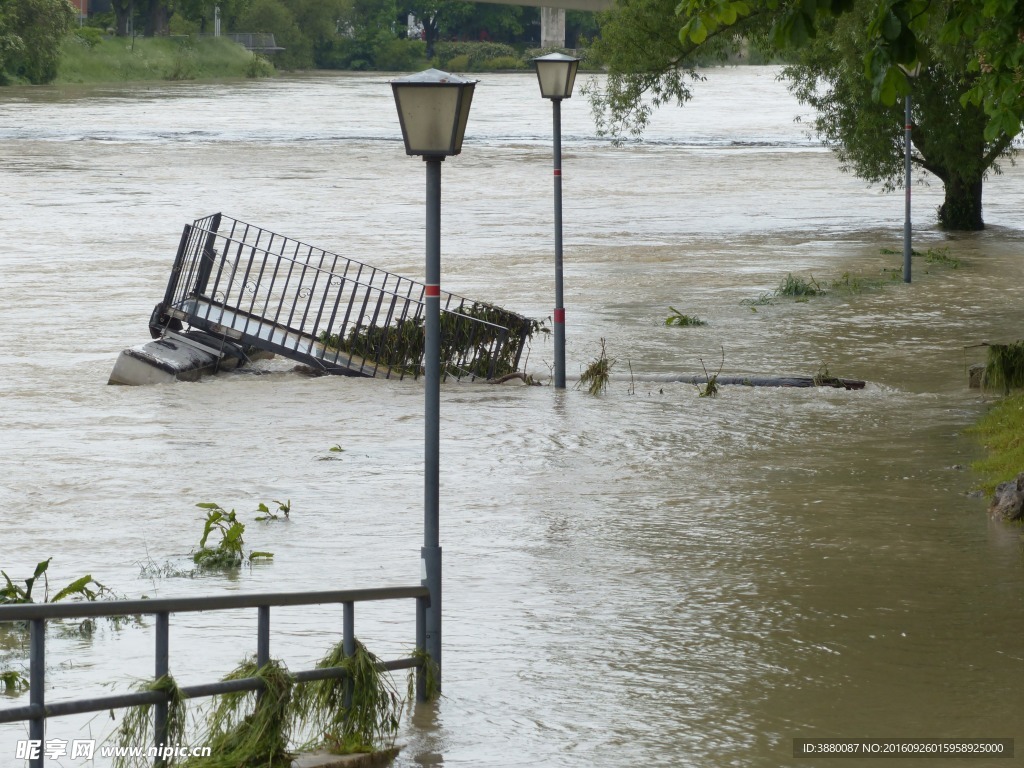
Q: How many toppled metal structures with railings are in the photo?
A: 1